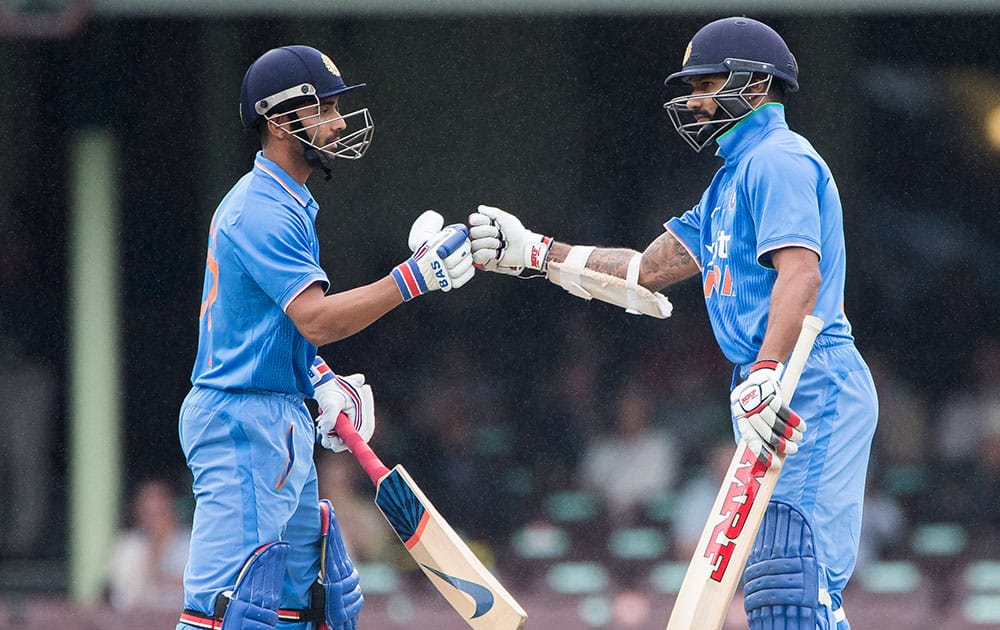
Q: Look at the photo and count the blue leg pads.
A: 3